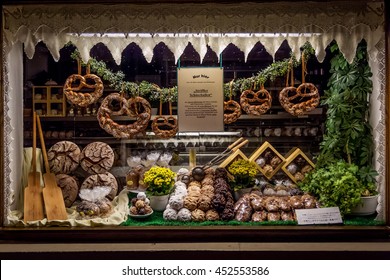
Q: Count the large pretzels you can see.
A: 6